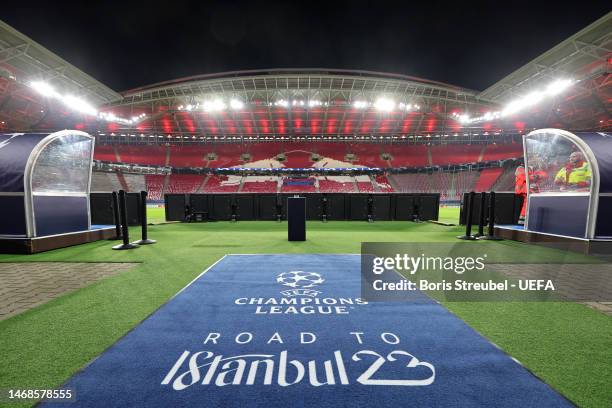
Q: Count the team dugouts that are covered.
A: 2